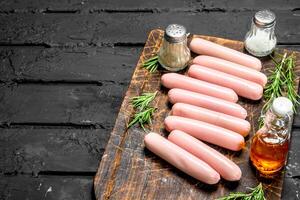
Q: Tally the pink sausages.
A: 9